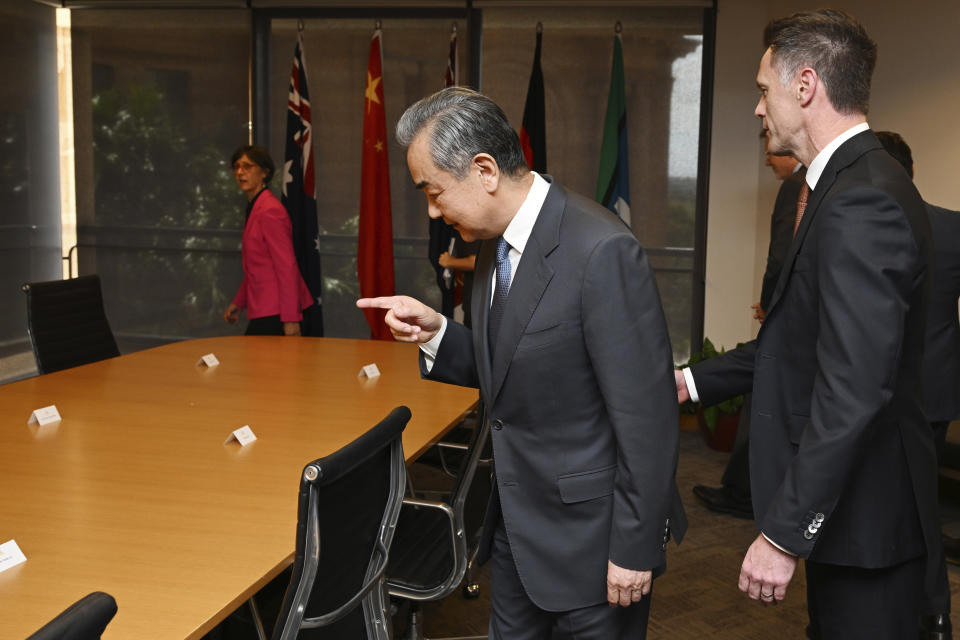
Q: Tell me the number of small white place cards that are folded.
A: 5